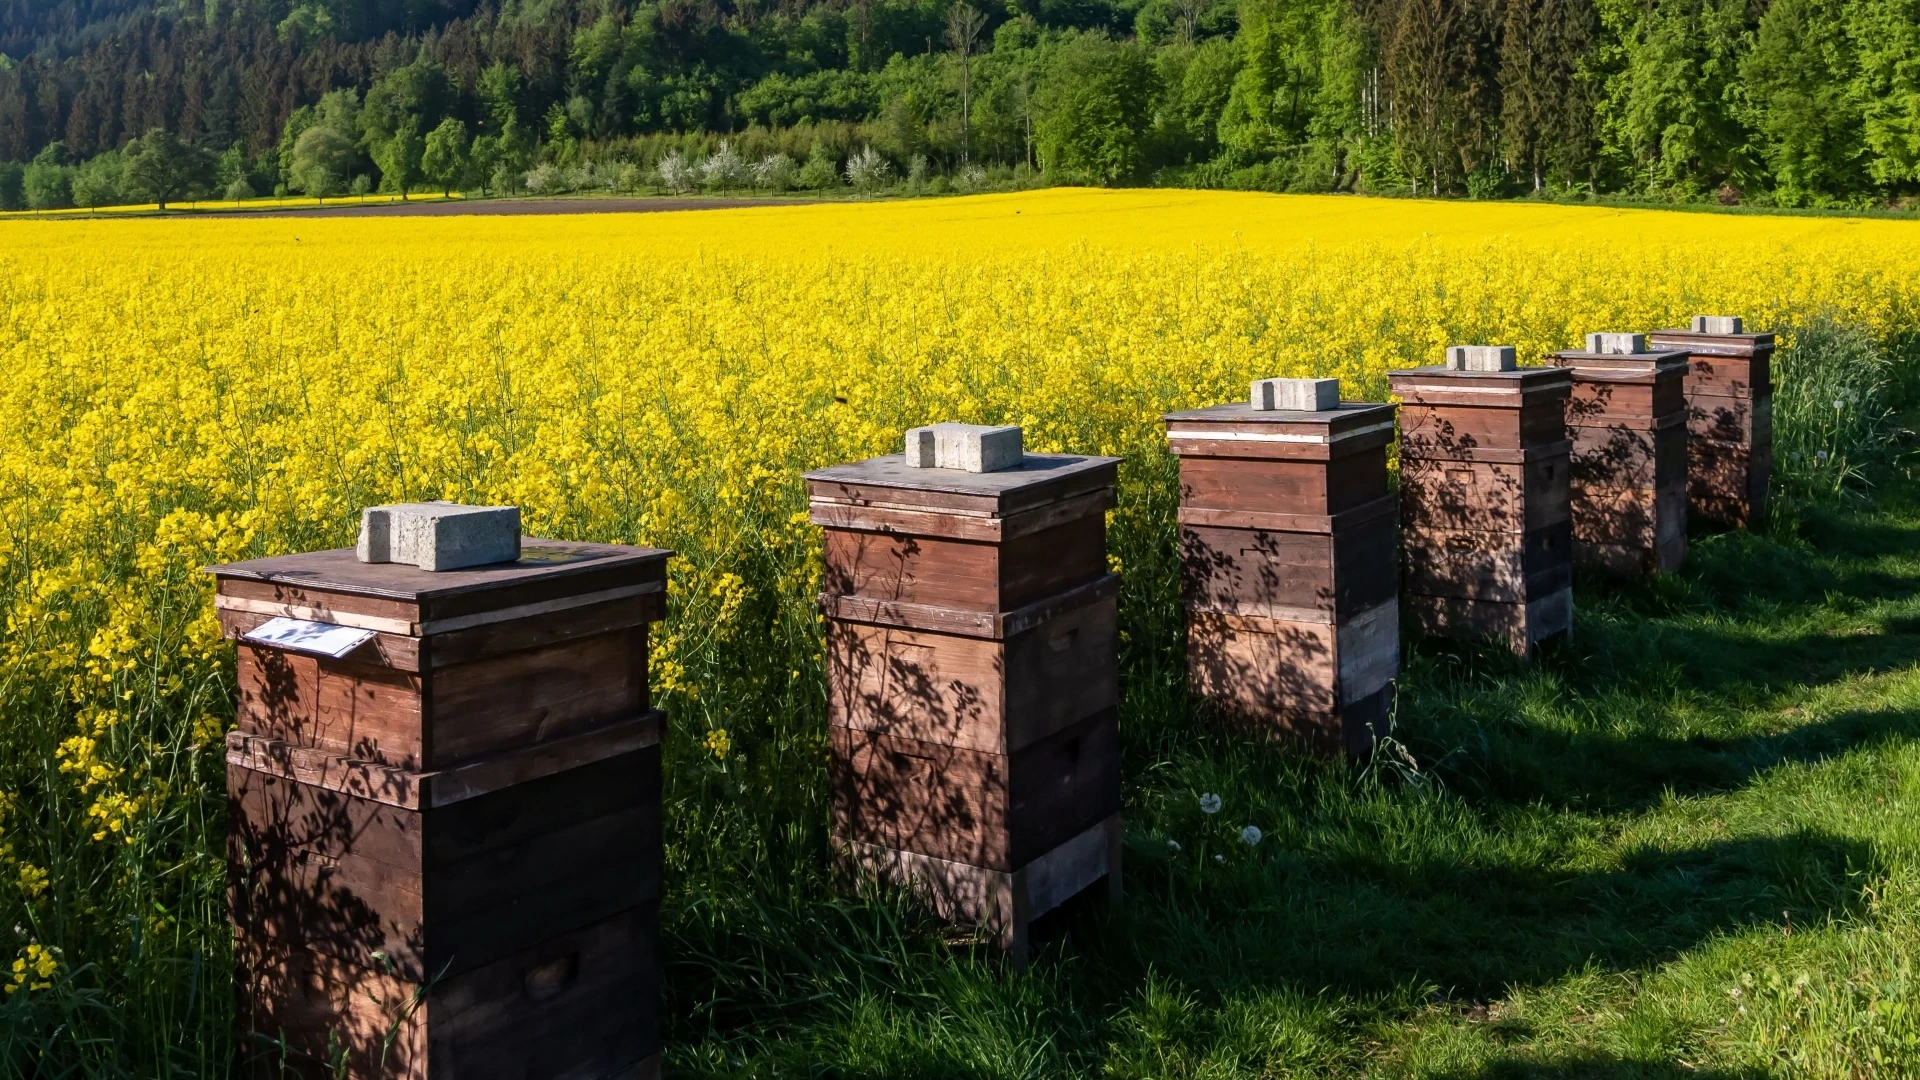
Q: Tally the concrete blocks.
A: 6